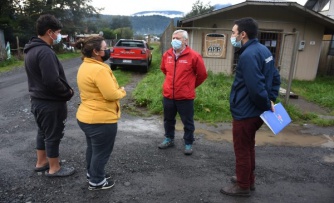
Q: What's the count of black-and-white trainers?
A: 2